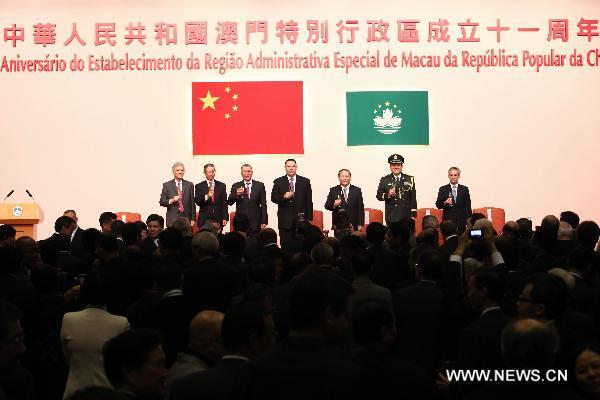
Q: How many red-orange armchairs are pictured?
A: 7